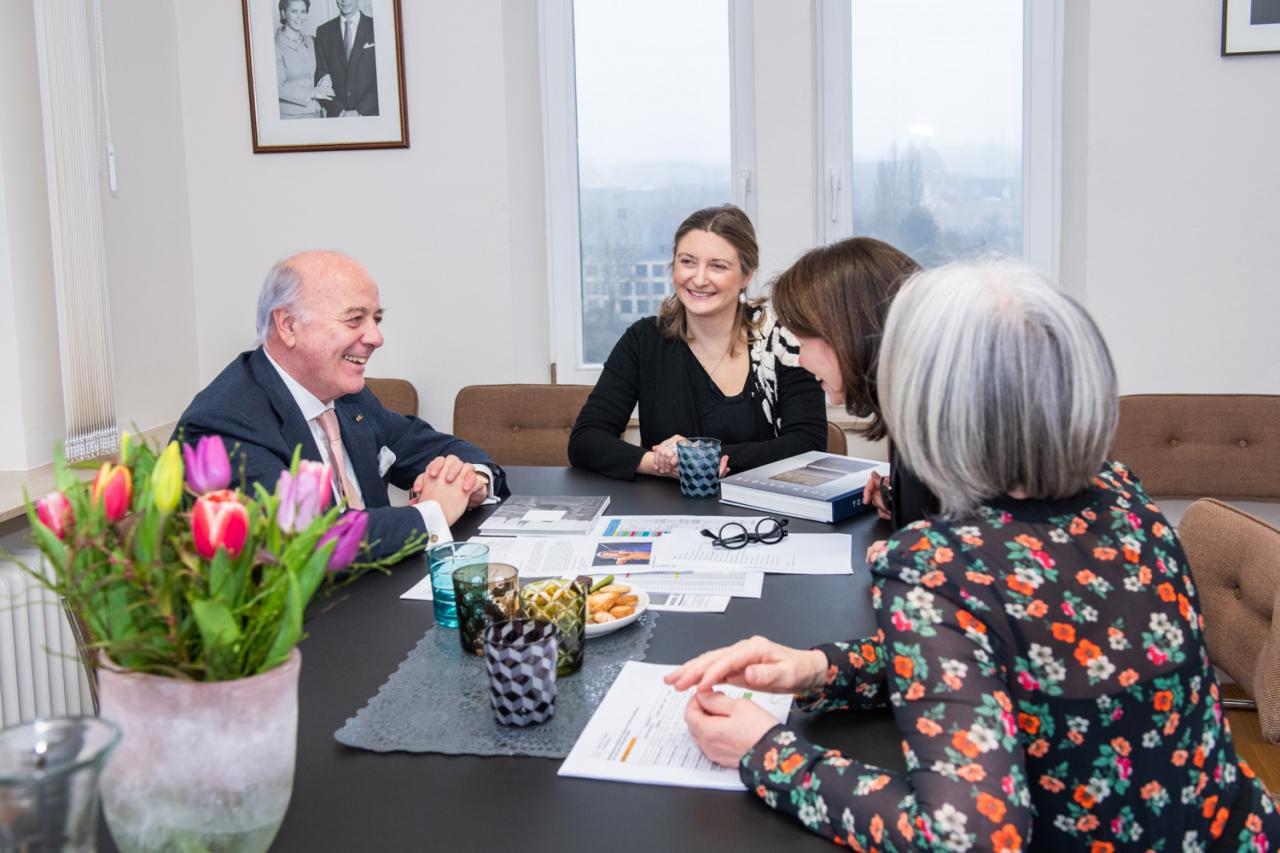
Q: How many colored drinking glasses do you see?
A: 5